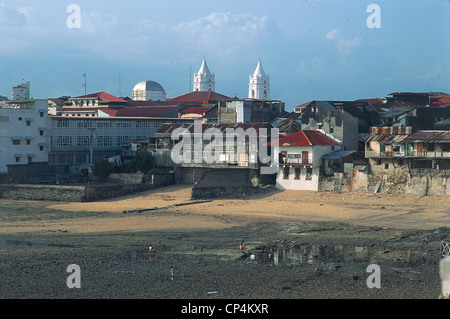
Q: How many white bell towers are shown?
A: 2